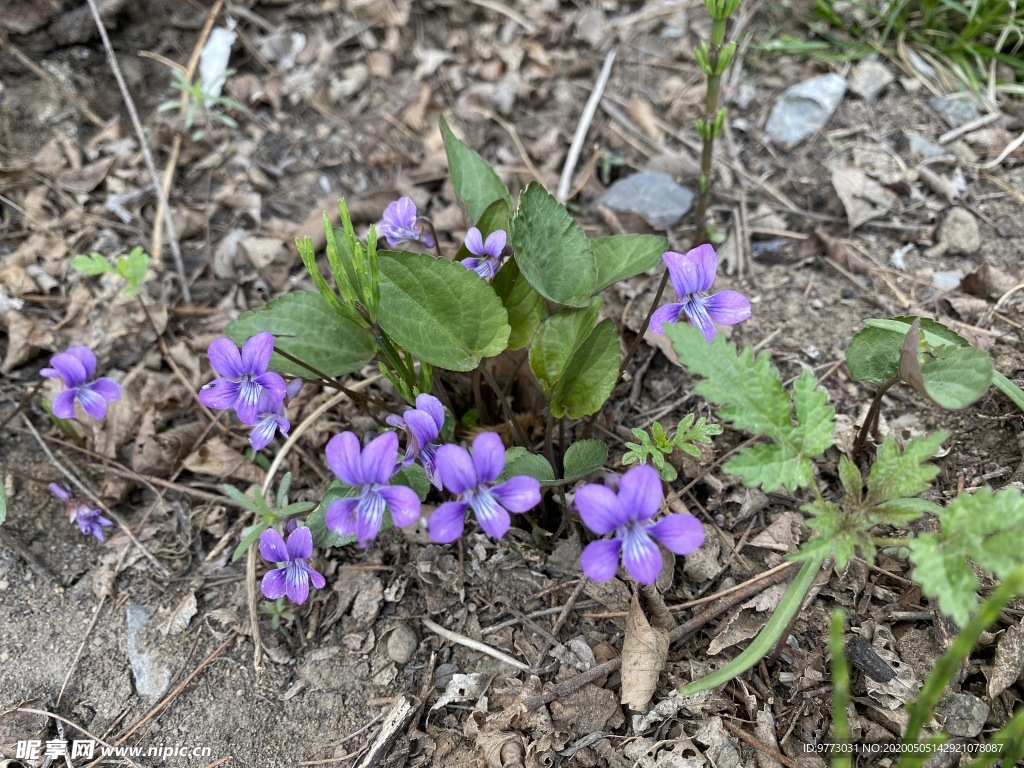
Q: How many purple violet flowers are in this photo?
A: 12